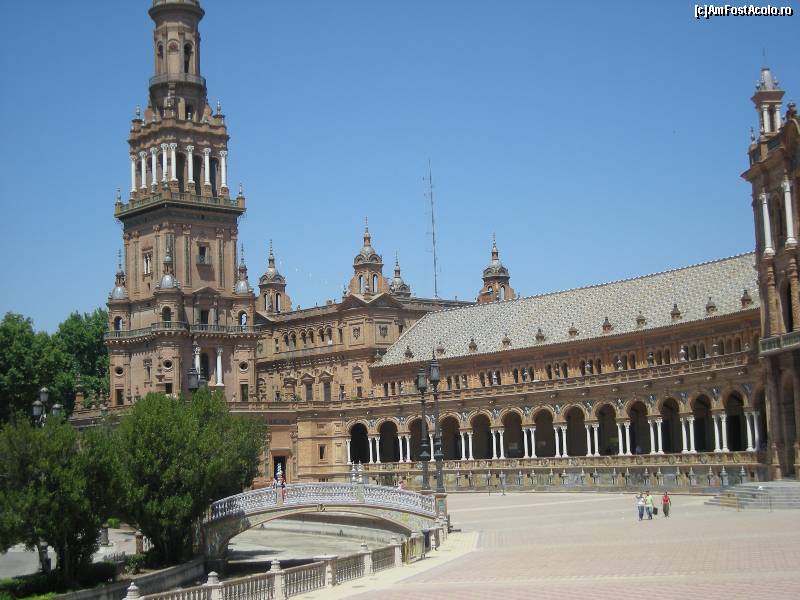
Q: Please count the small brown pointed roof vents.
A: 11